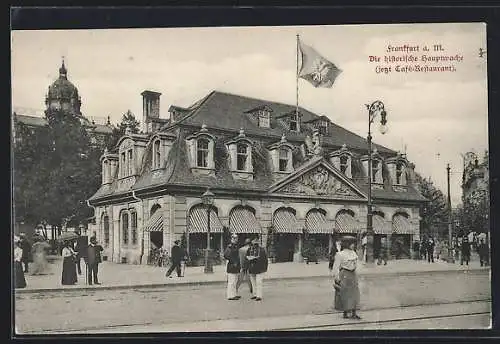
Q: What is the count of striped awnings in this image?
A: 8